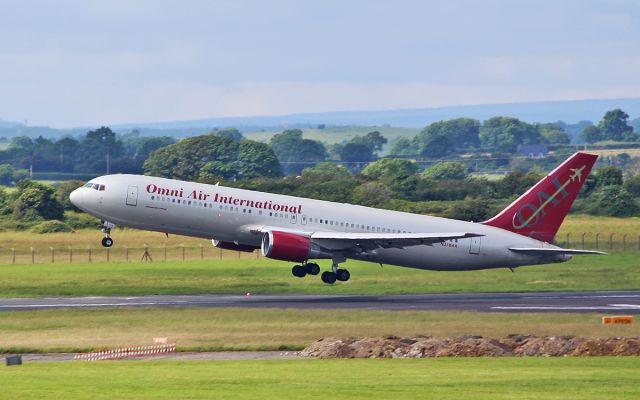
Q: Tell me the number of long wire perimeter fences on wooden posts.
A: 1